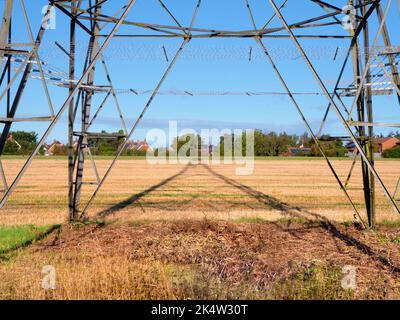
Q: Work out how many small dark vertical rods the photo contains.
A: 3